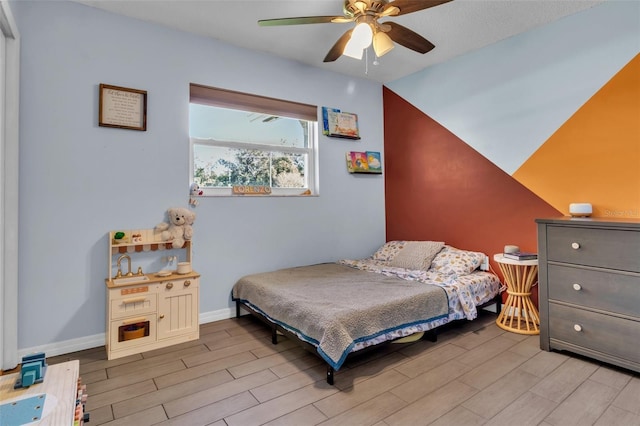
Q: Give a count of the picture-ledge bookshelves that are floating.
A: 2